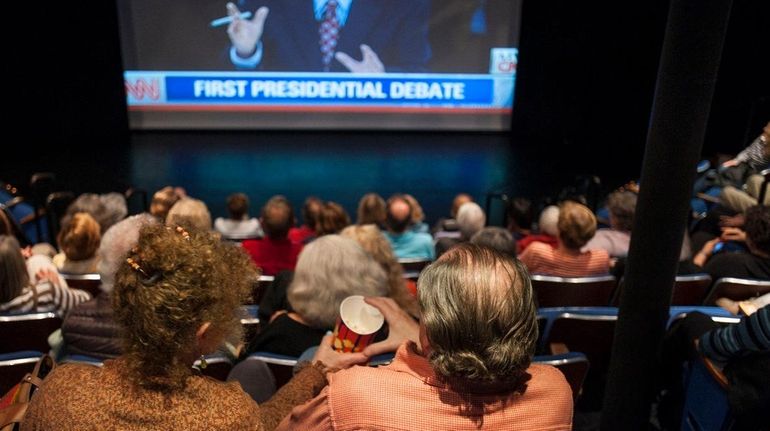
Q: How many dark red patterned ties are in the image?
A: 1